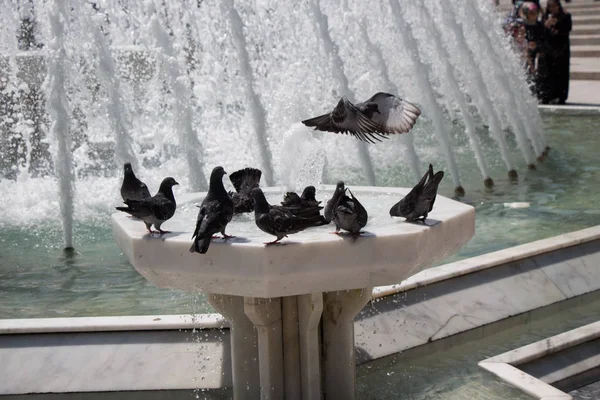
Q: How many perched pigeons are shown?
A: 9